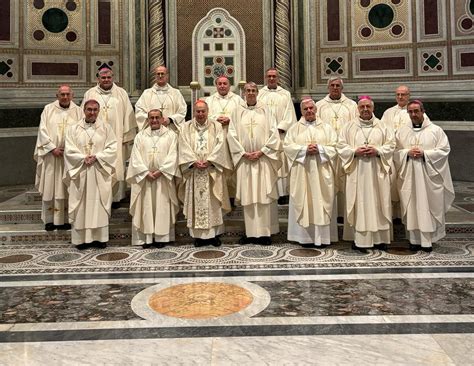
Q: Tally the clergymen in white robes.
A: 14